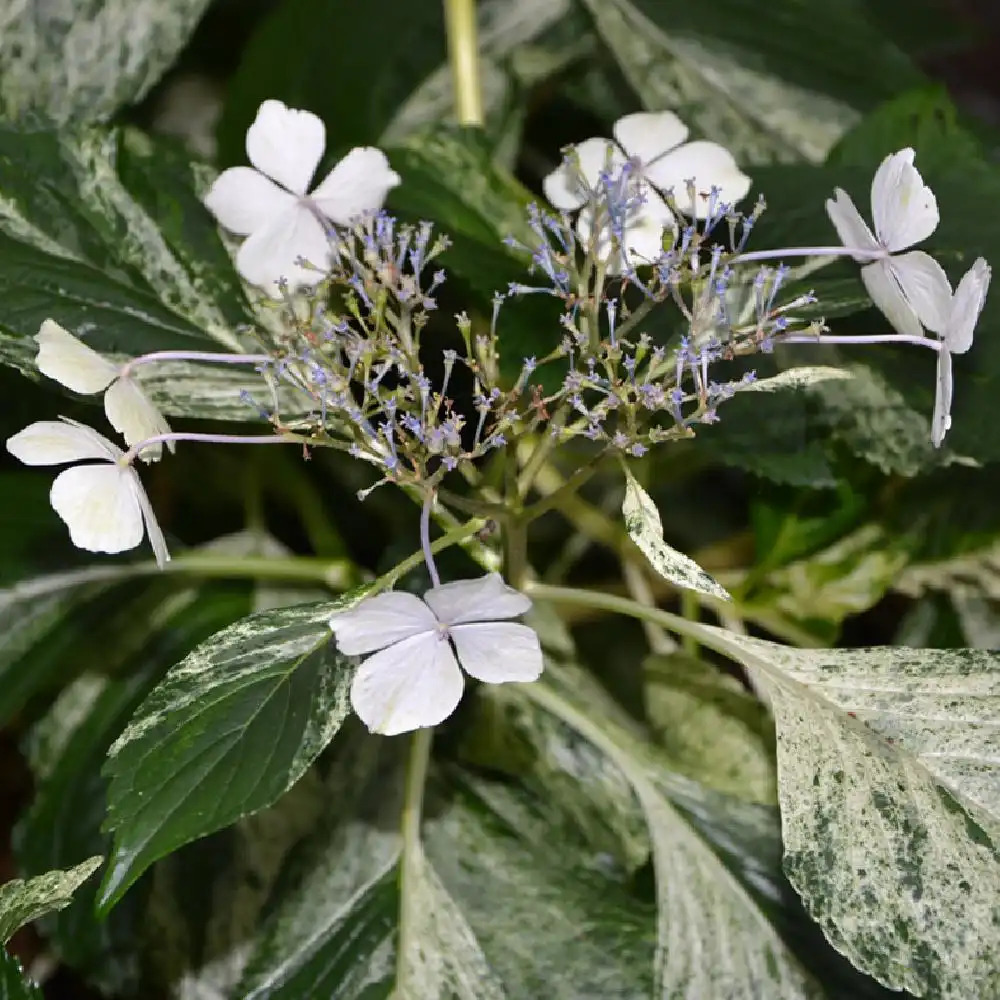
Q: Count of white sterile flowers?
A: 7